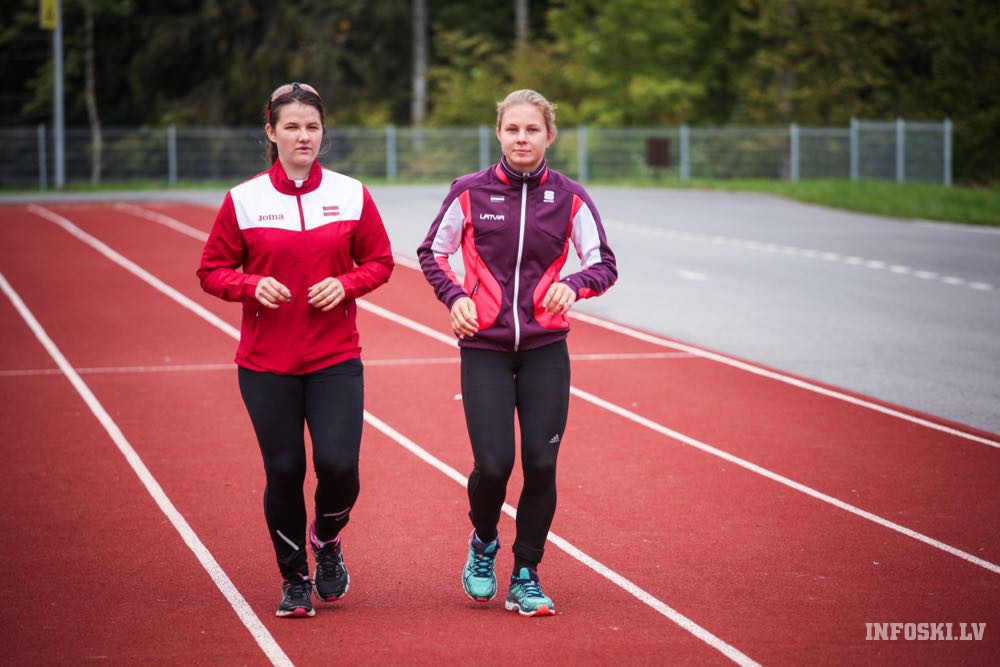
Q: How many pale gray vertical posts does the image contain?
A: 11